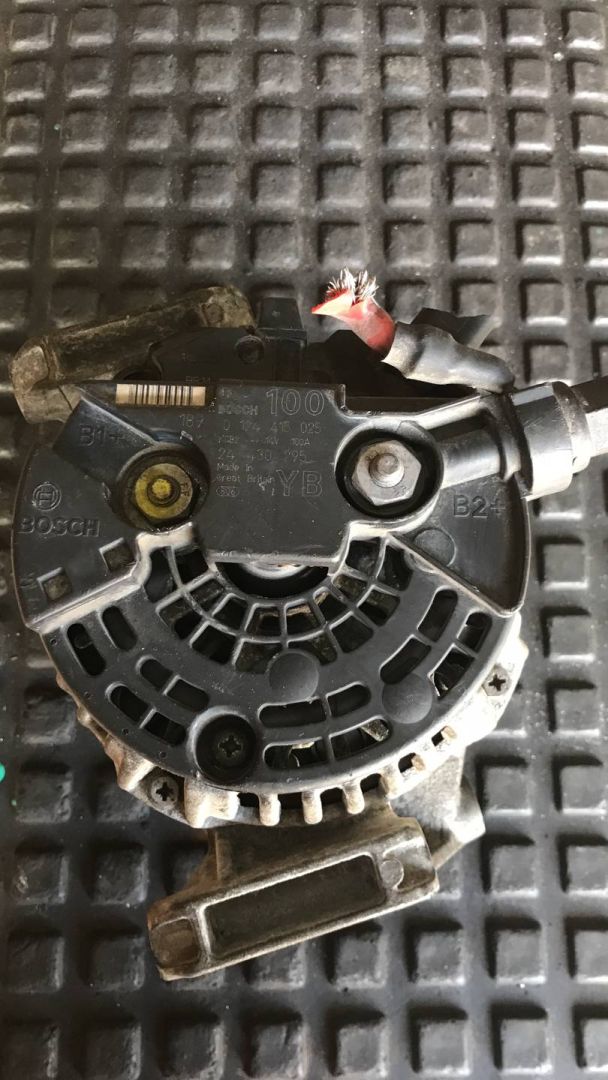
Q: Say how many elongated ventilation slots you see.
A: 14